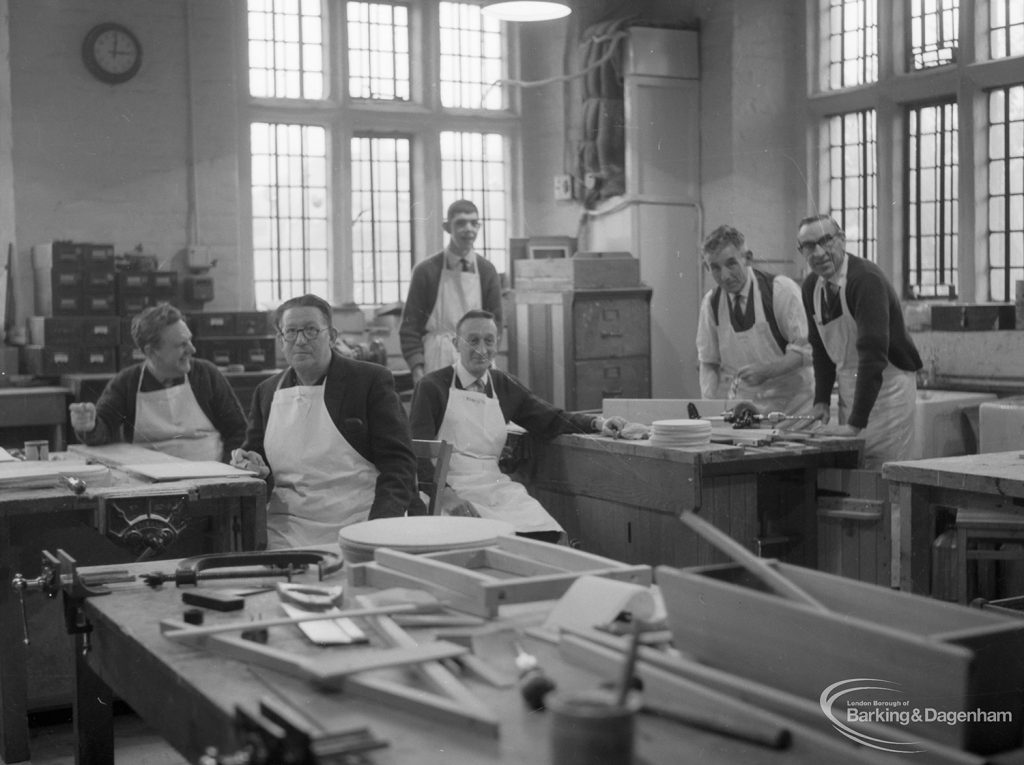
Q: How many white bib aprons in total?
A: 6